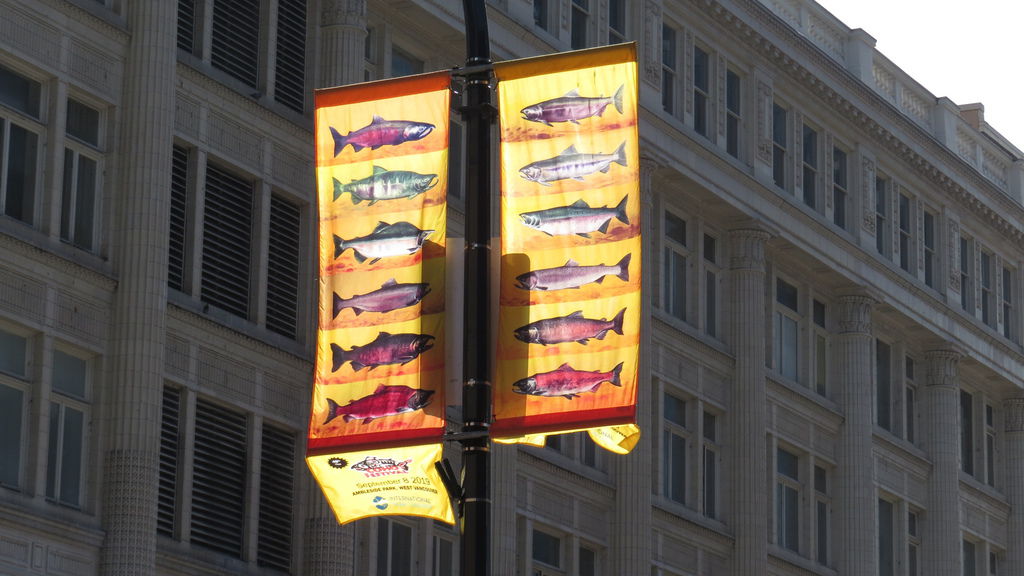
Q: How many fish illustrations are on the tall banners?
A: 12